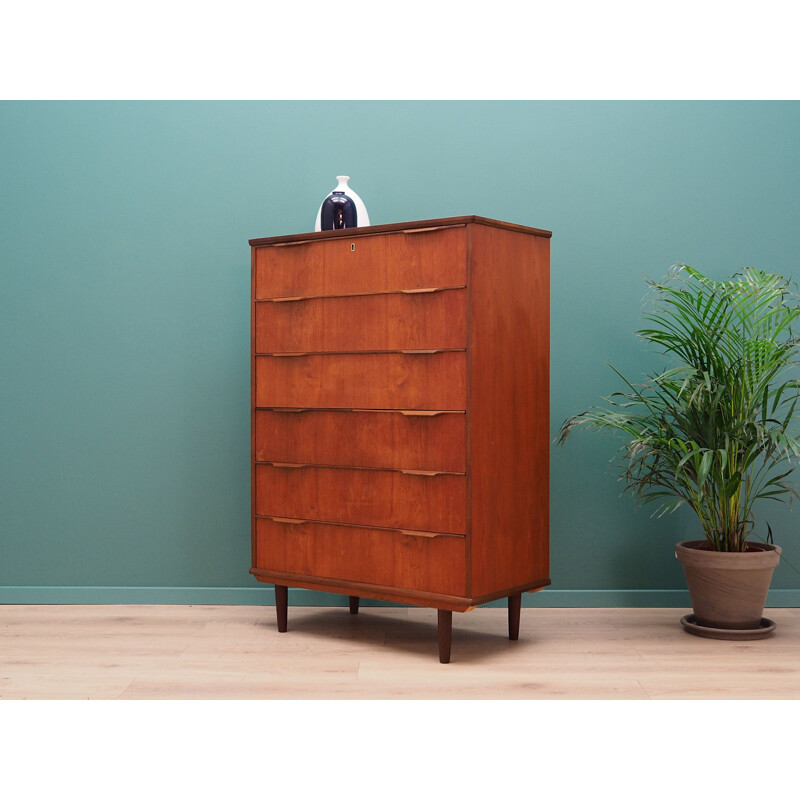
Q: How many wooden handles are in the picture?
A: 12